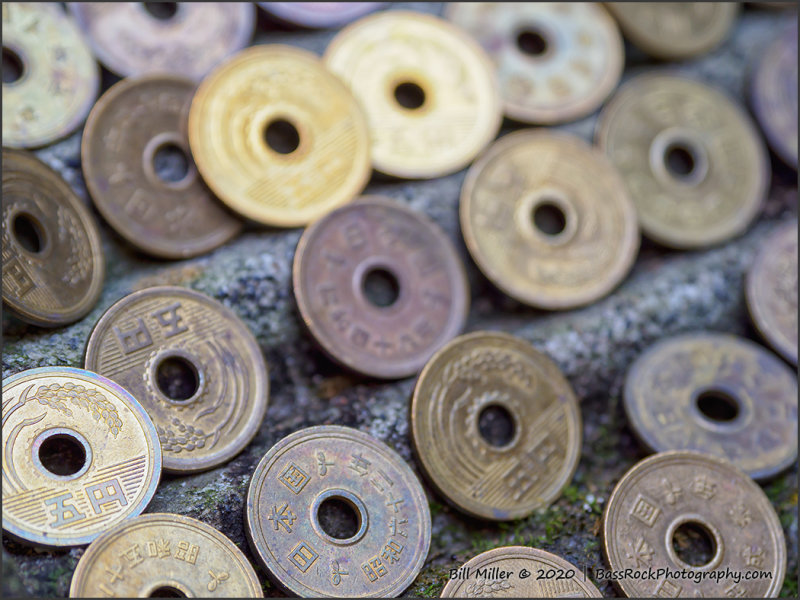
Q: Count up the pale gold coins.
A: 2